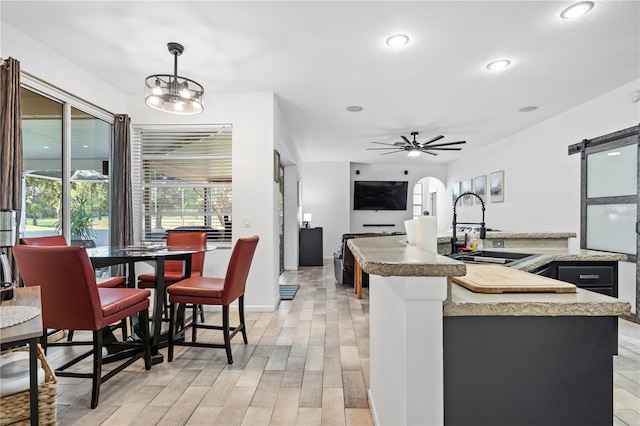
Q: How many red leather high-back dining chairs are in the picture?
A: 4